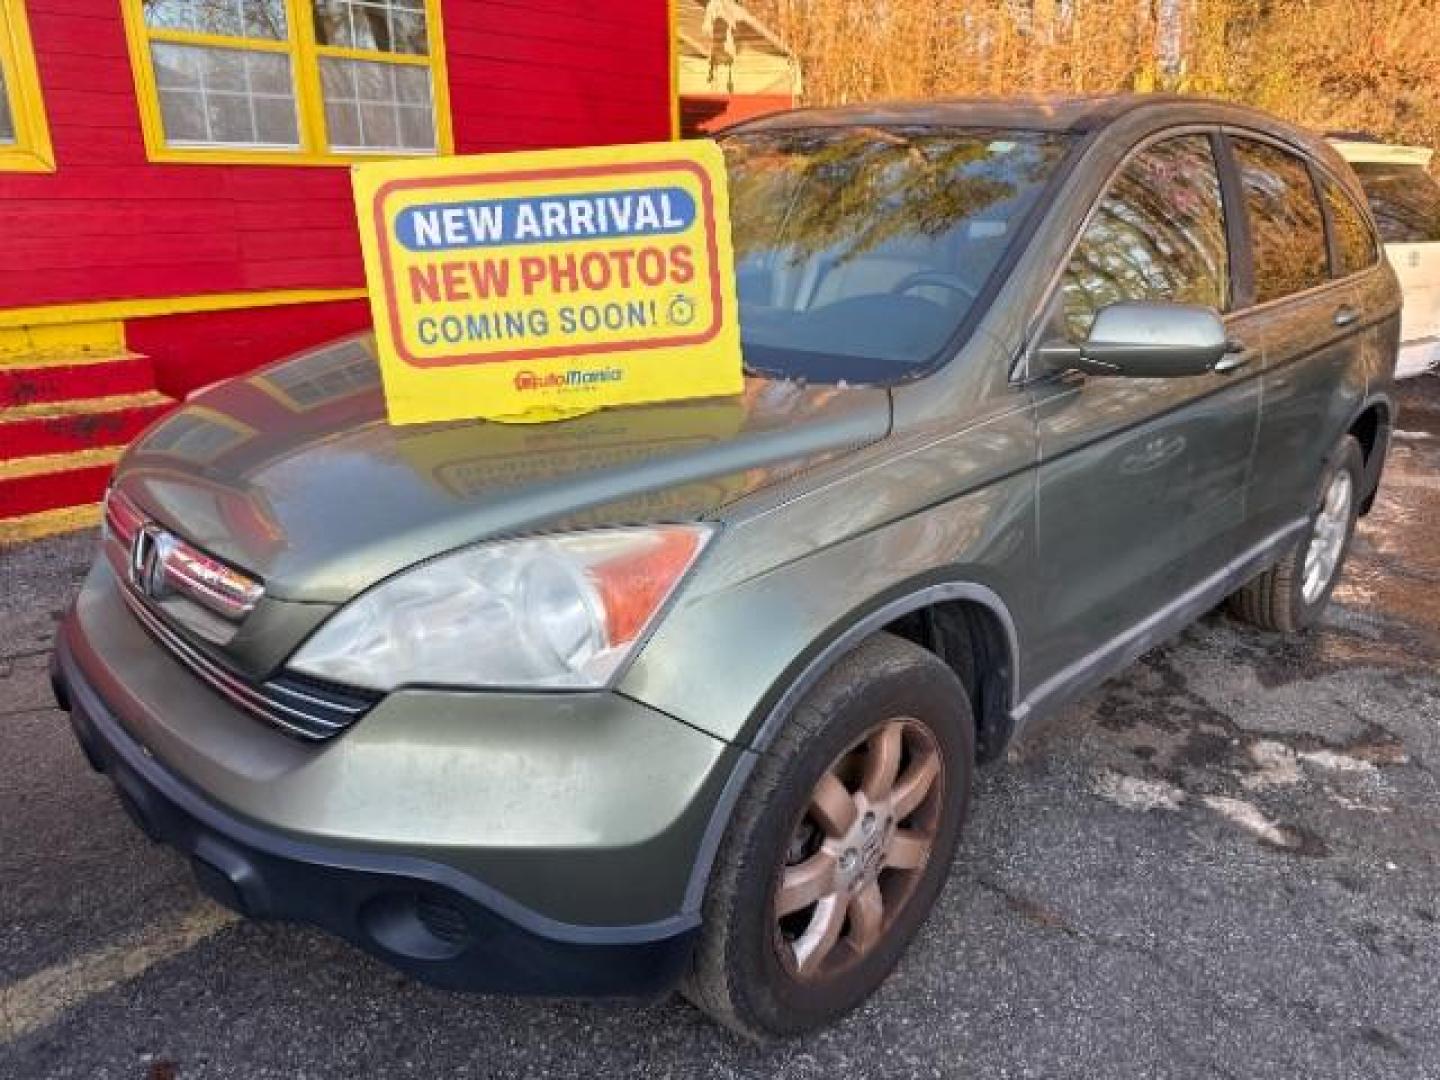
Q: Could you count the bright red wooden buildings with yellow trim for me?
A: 1